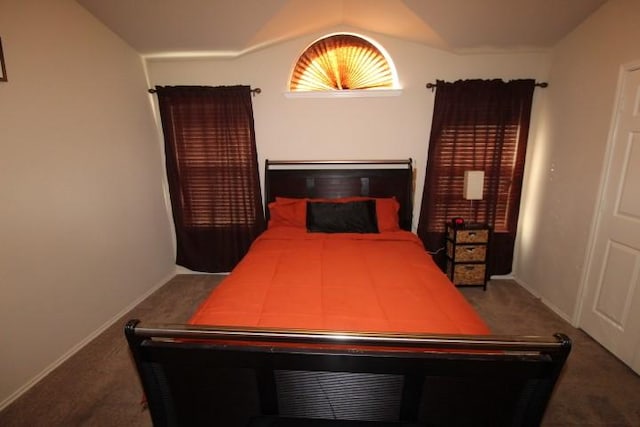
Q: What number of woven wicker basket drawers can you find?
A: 3